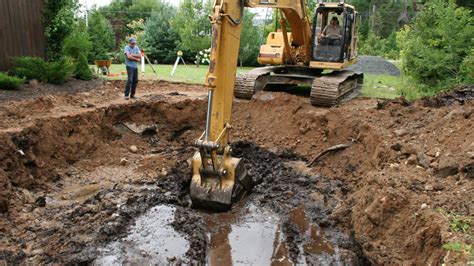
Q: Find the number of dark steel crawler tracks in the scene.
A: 2